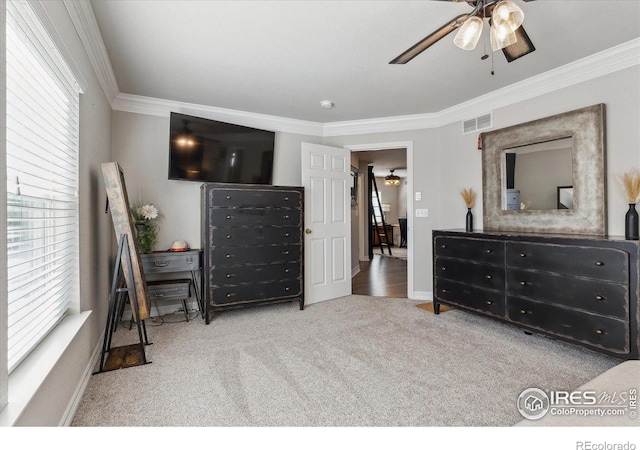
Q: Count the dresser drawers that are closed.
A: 12